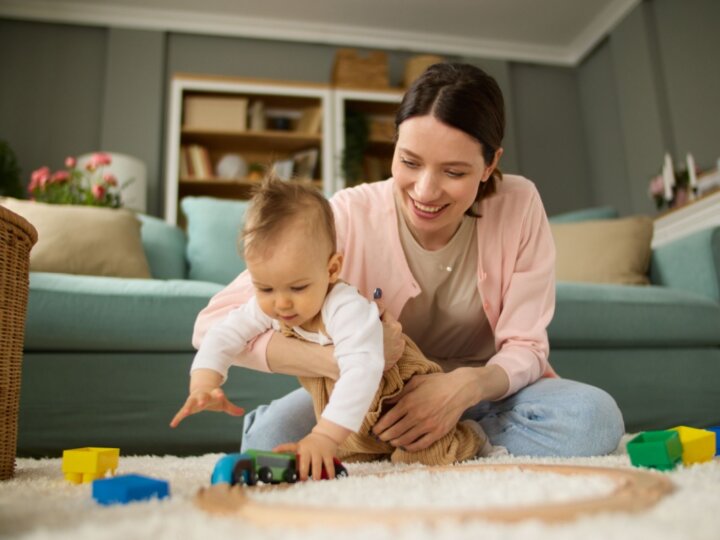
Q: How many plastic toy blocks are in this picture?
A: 5